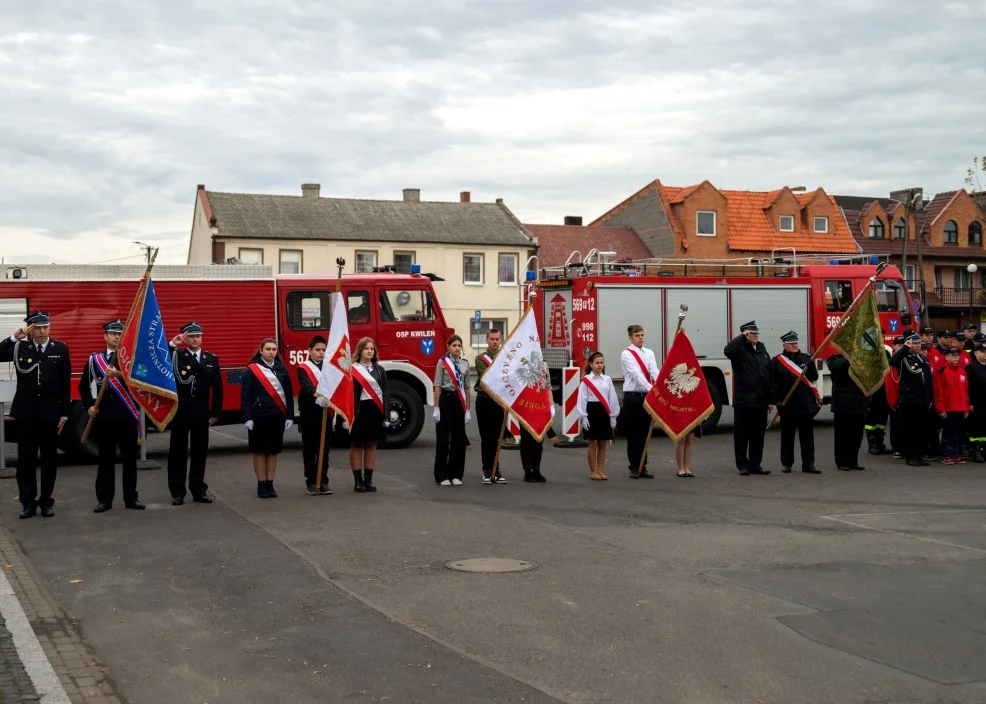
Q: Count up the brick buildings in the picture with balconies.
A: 1